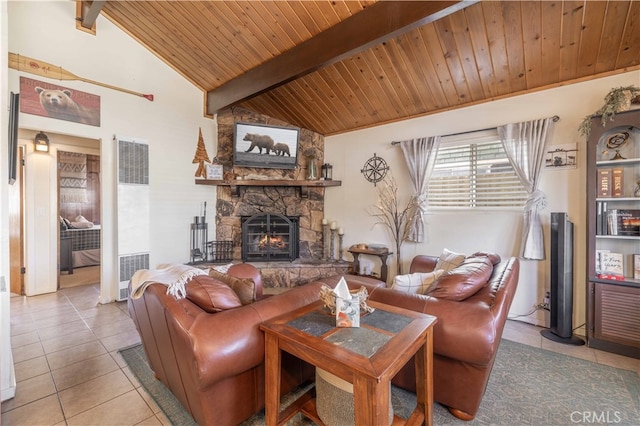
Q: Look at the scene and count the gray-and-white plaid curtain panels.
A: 0